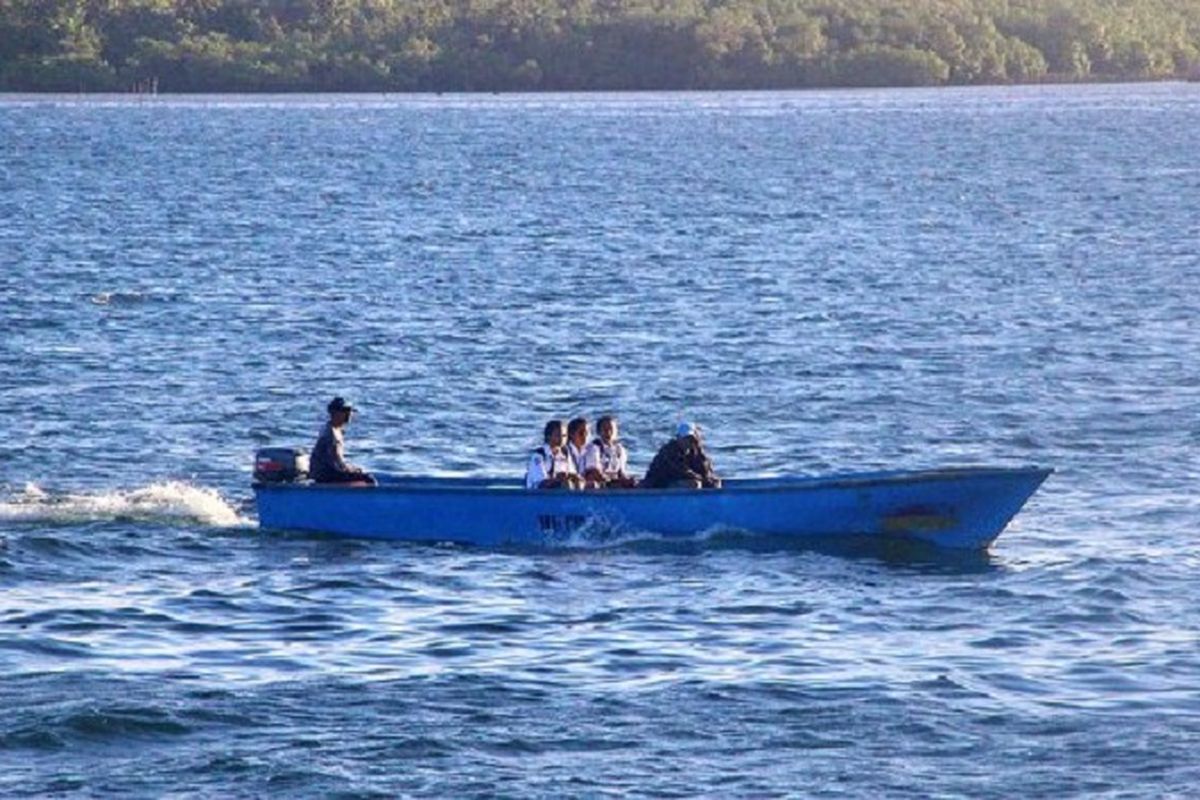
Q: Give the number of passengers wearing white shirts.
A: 3